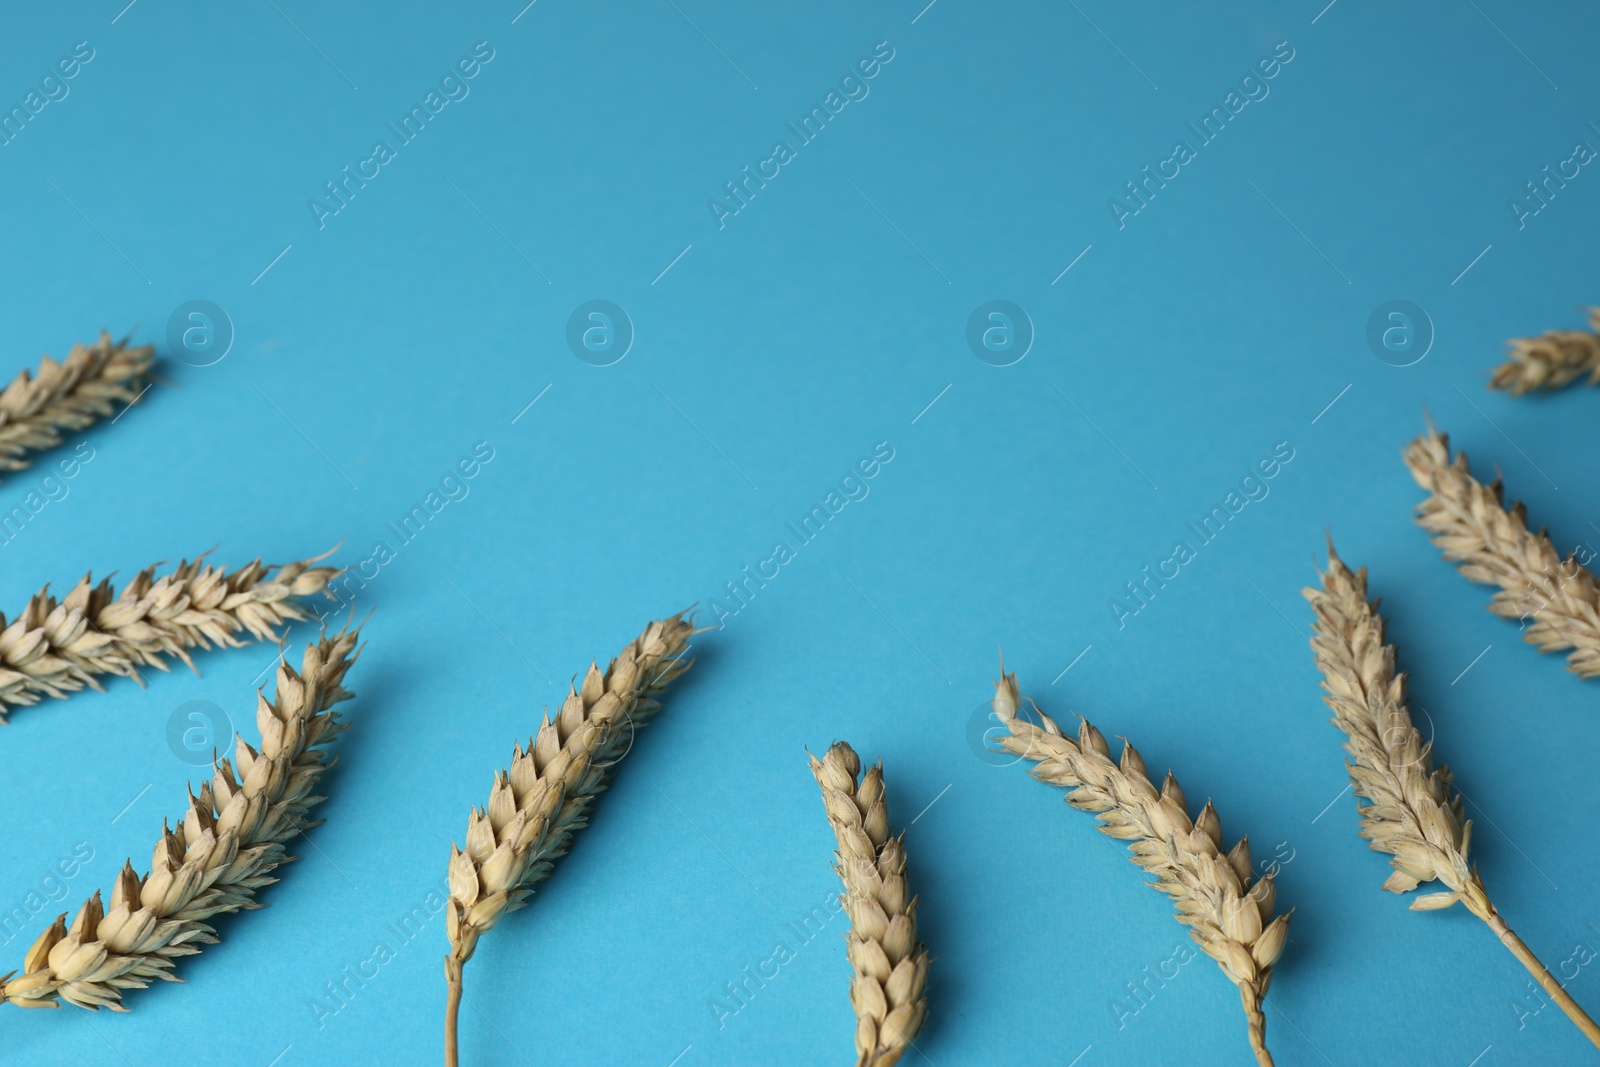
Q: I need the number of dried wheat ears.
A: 9